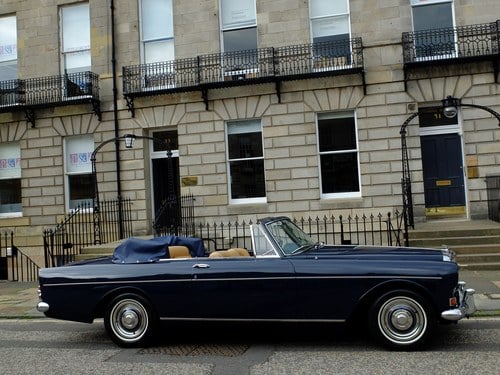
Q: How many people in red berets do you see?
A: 0